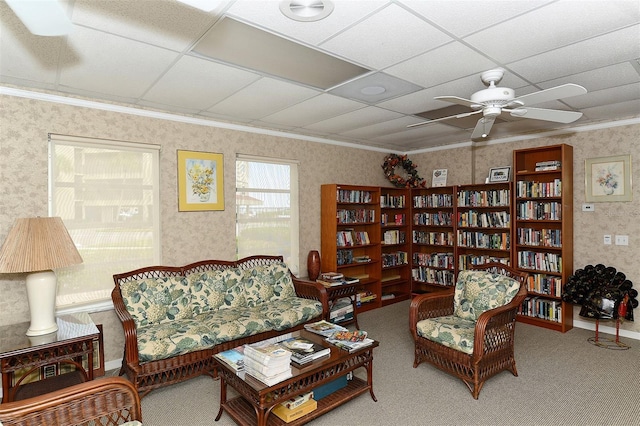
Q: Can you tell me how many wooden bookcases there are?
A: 5